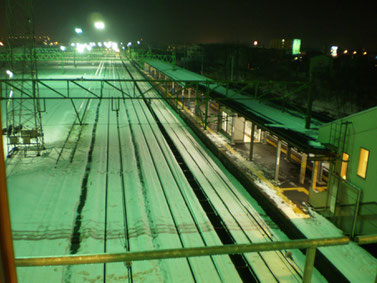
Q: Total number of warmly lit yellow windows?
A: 2